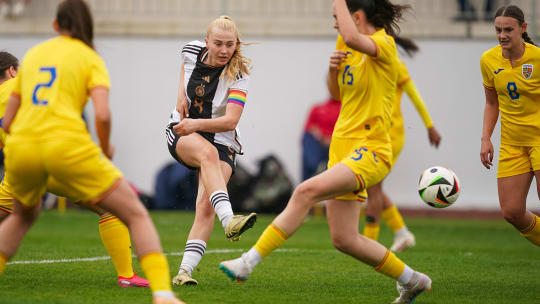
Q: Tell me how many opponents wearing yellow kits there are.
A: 5